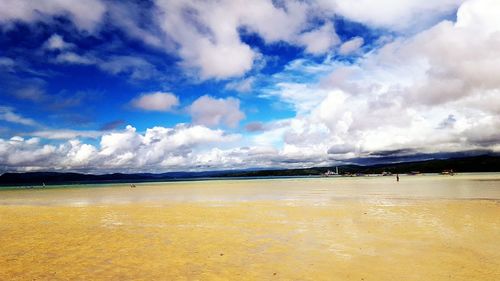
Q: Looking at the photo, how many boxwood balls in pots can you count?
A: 0